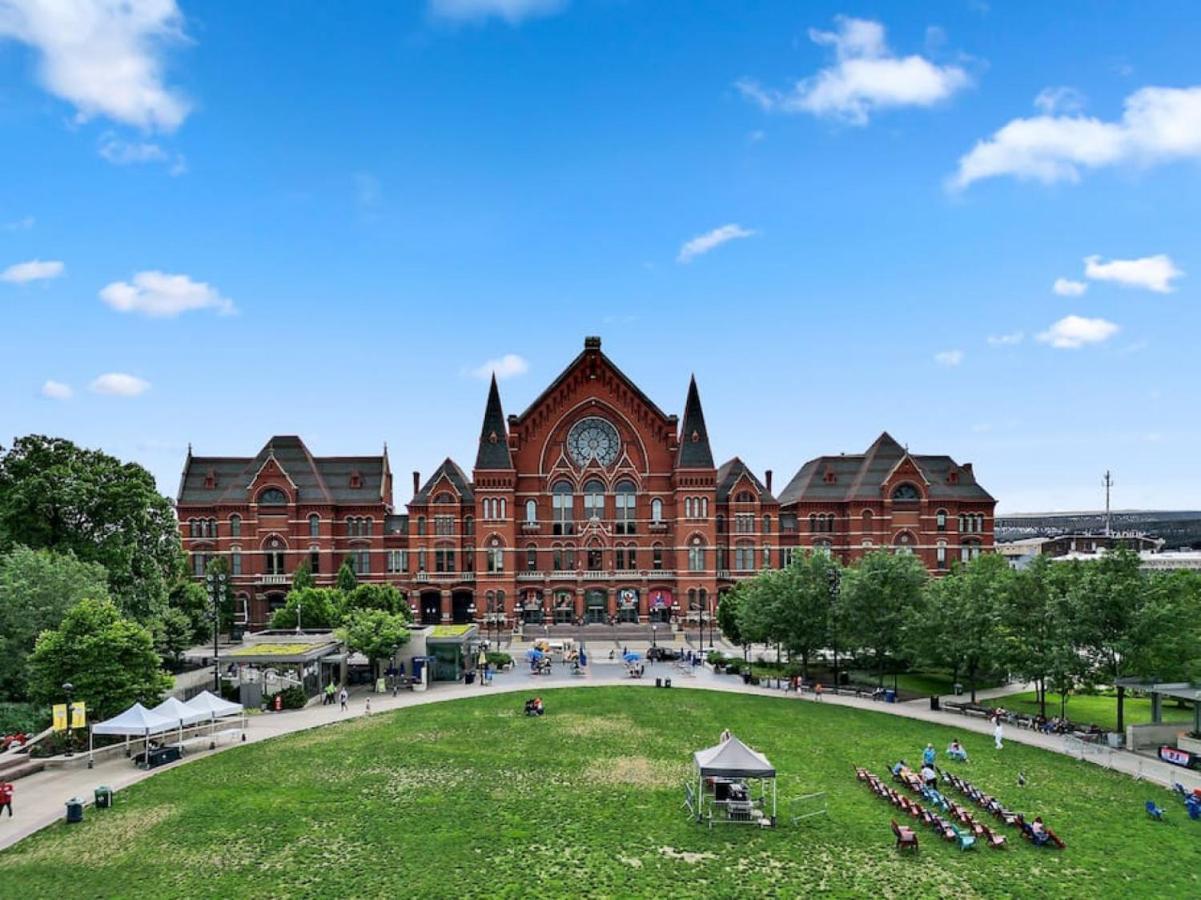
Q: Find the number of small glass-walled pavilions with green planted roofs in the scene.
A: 2